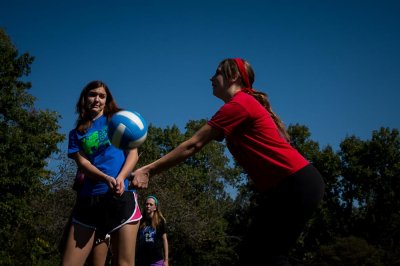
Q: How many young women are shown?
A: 3